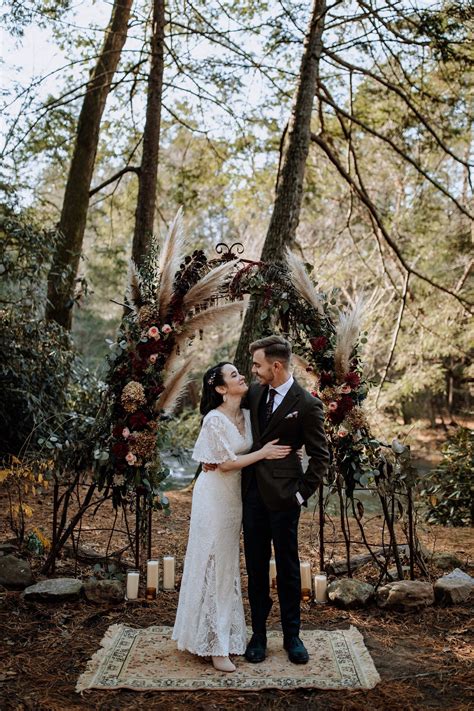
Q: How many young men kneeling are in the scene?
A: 0